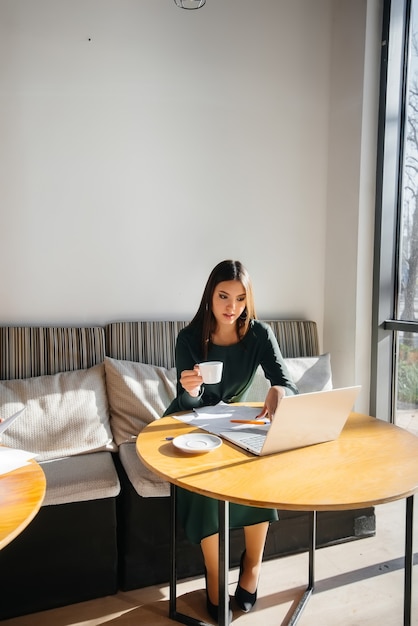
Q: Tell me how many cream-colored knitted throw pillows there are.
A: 3